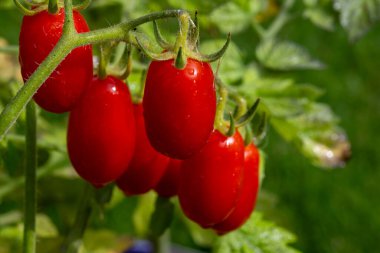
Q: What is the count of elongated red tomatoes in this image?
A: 7